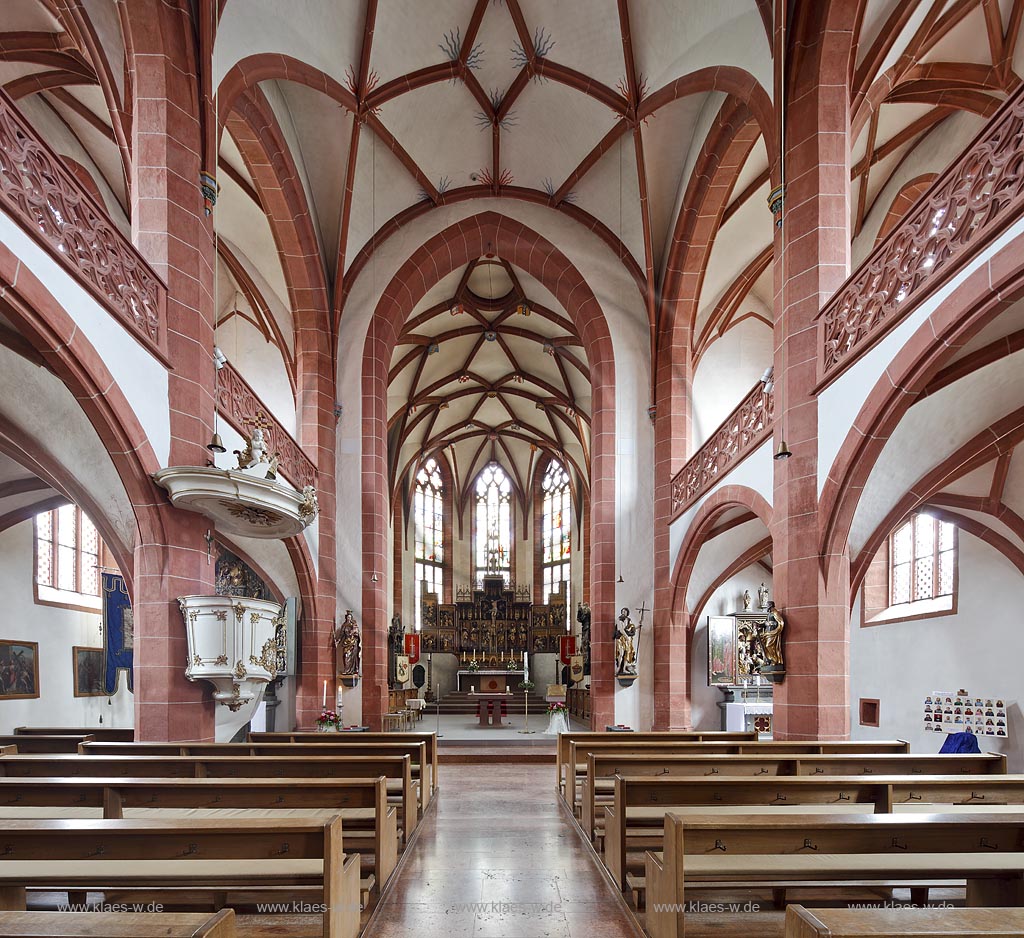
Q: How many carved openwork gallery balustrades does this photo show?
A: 4